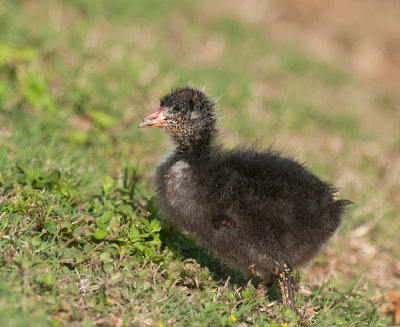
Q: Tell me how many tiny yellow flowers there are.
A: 5